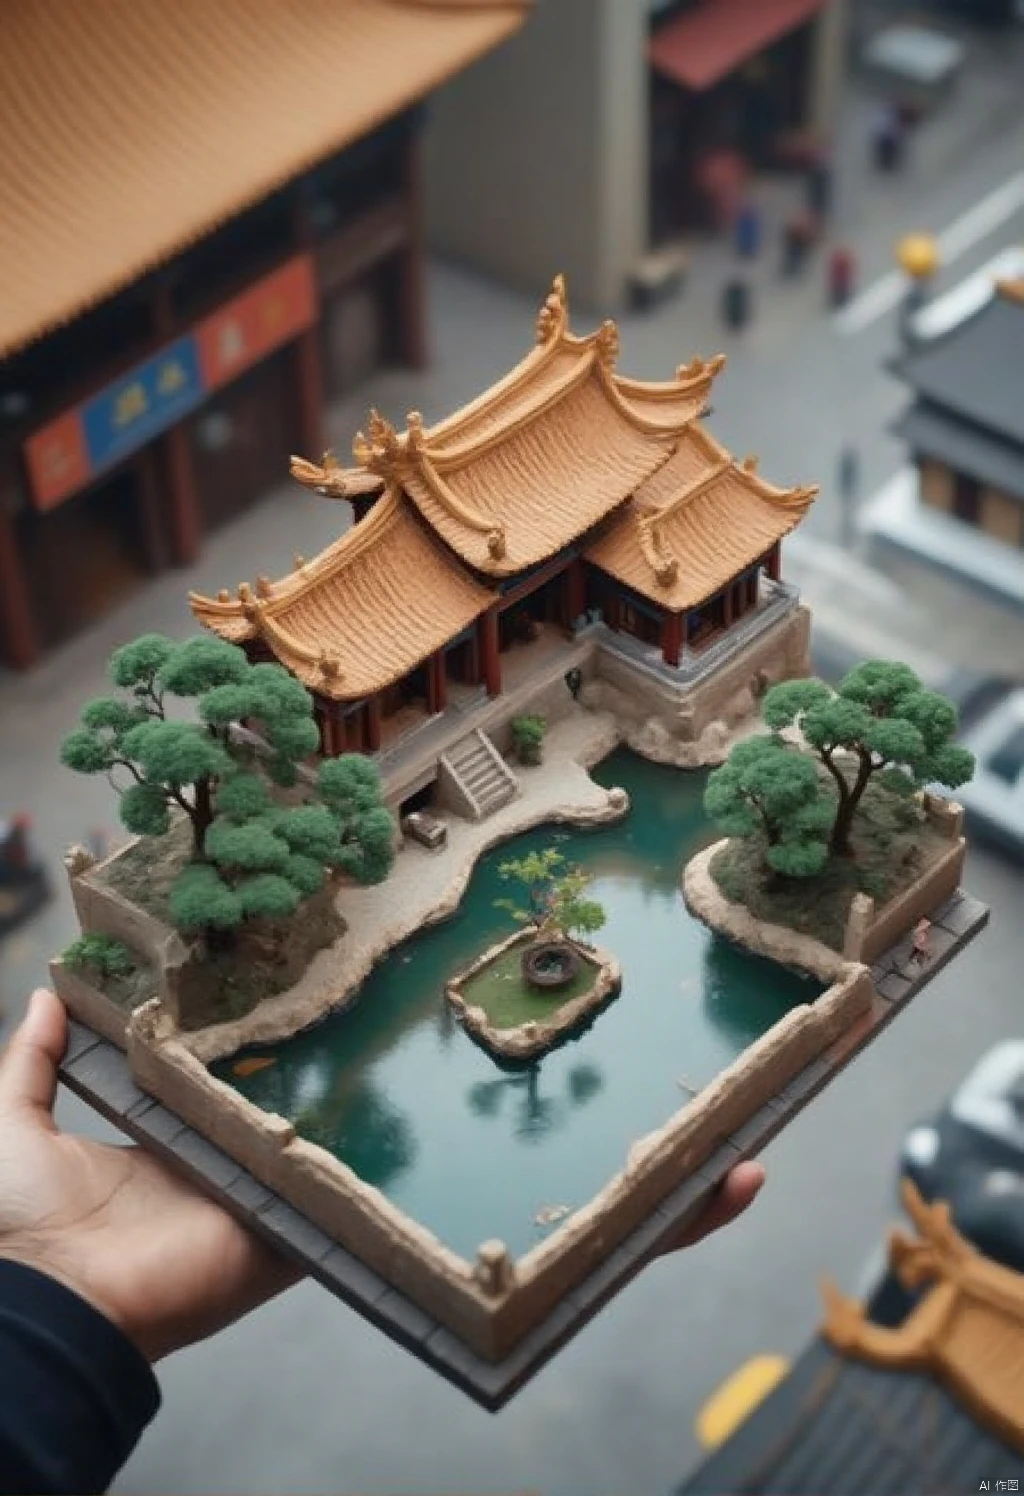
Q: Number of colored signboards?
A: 3